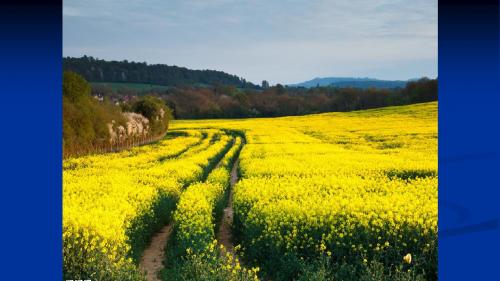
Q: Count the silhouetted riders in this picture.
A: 0